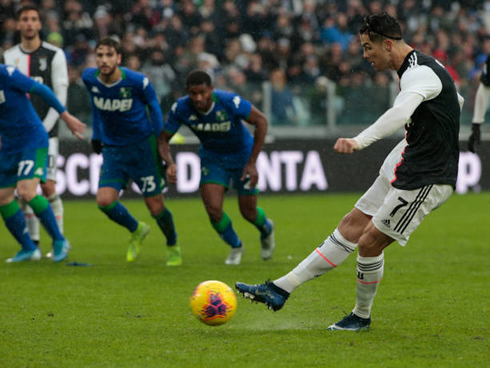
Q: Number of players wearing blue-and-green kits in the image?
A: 3